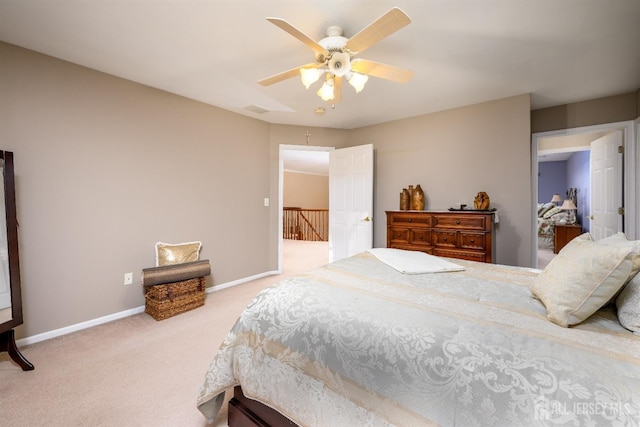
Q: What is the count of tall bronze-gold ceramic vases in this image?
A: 3